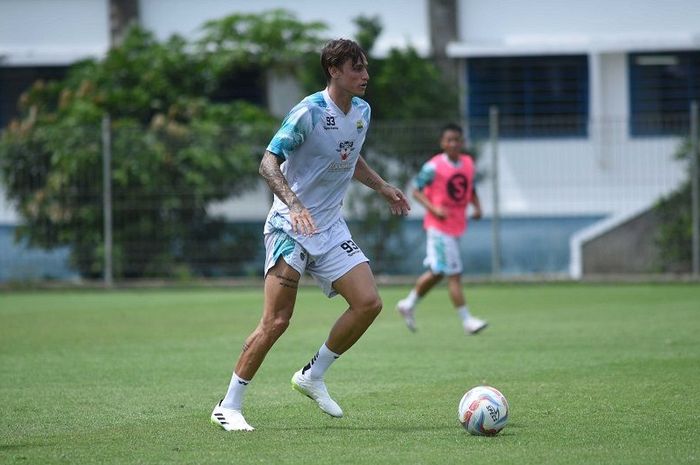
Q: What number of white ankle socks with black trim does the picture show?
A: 2